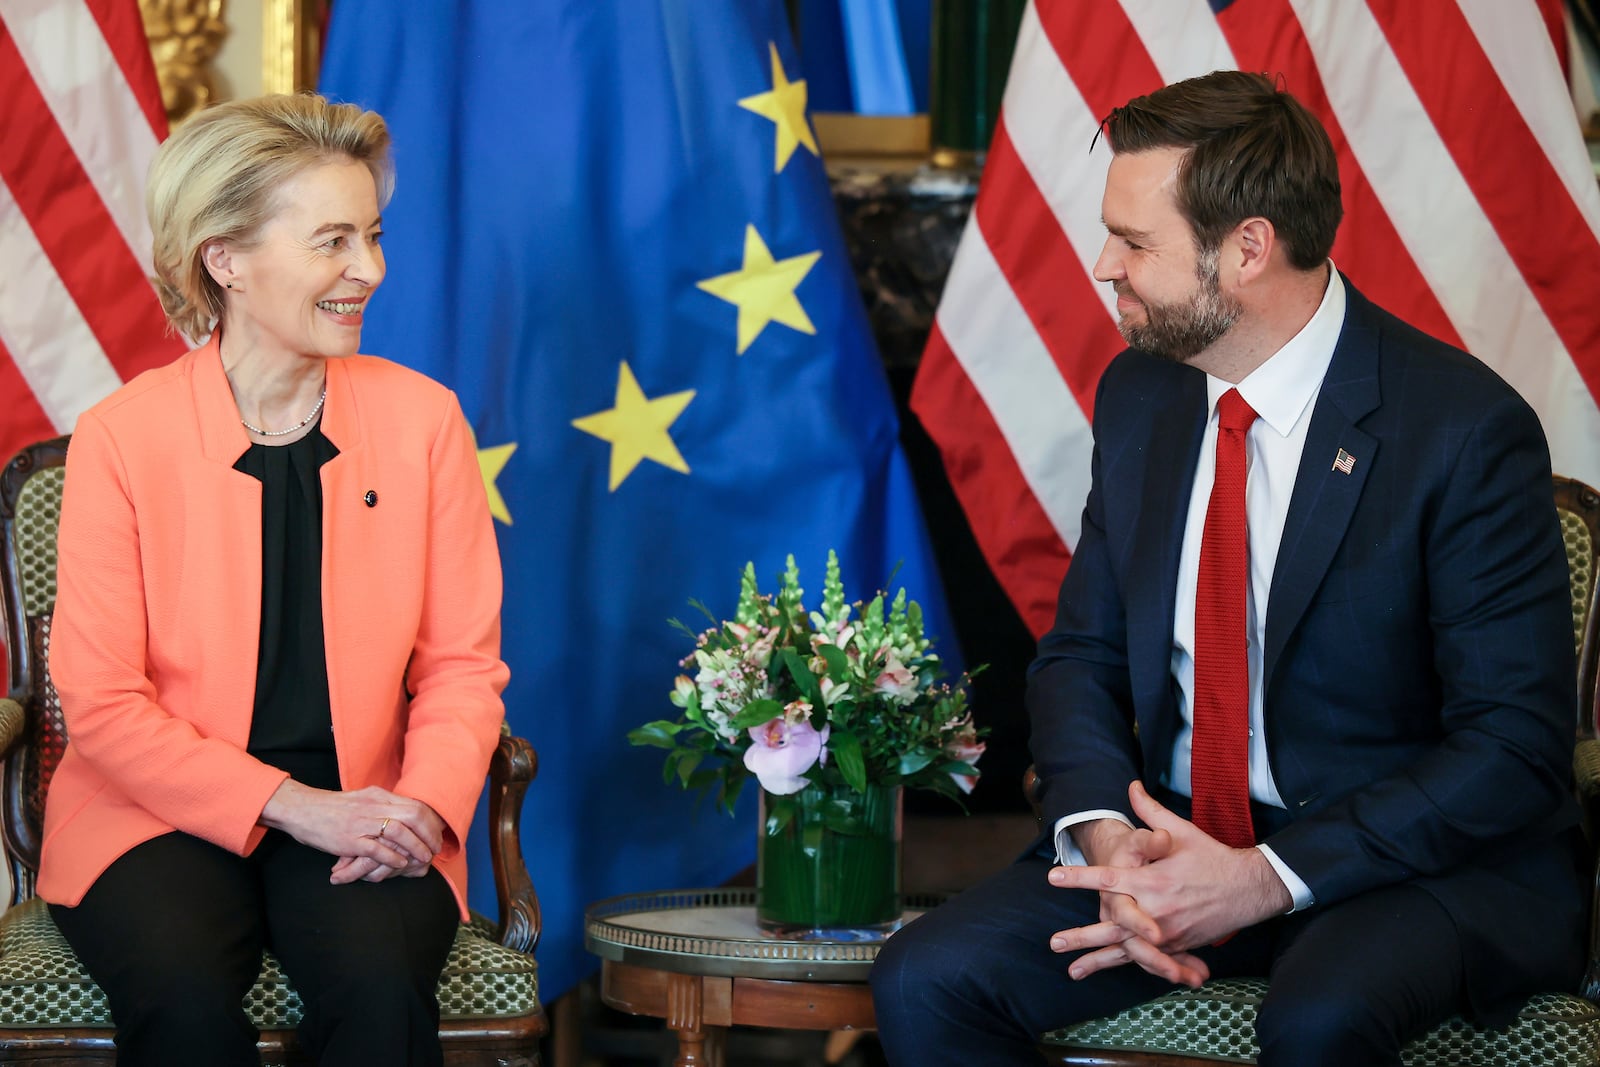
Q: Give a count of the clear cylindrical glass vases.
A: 1